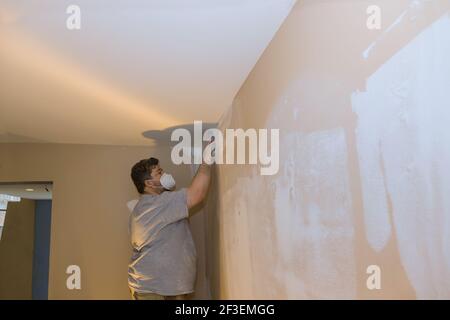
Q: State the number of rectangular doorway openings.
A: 1